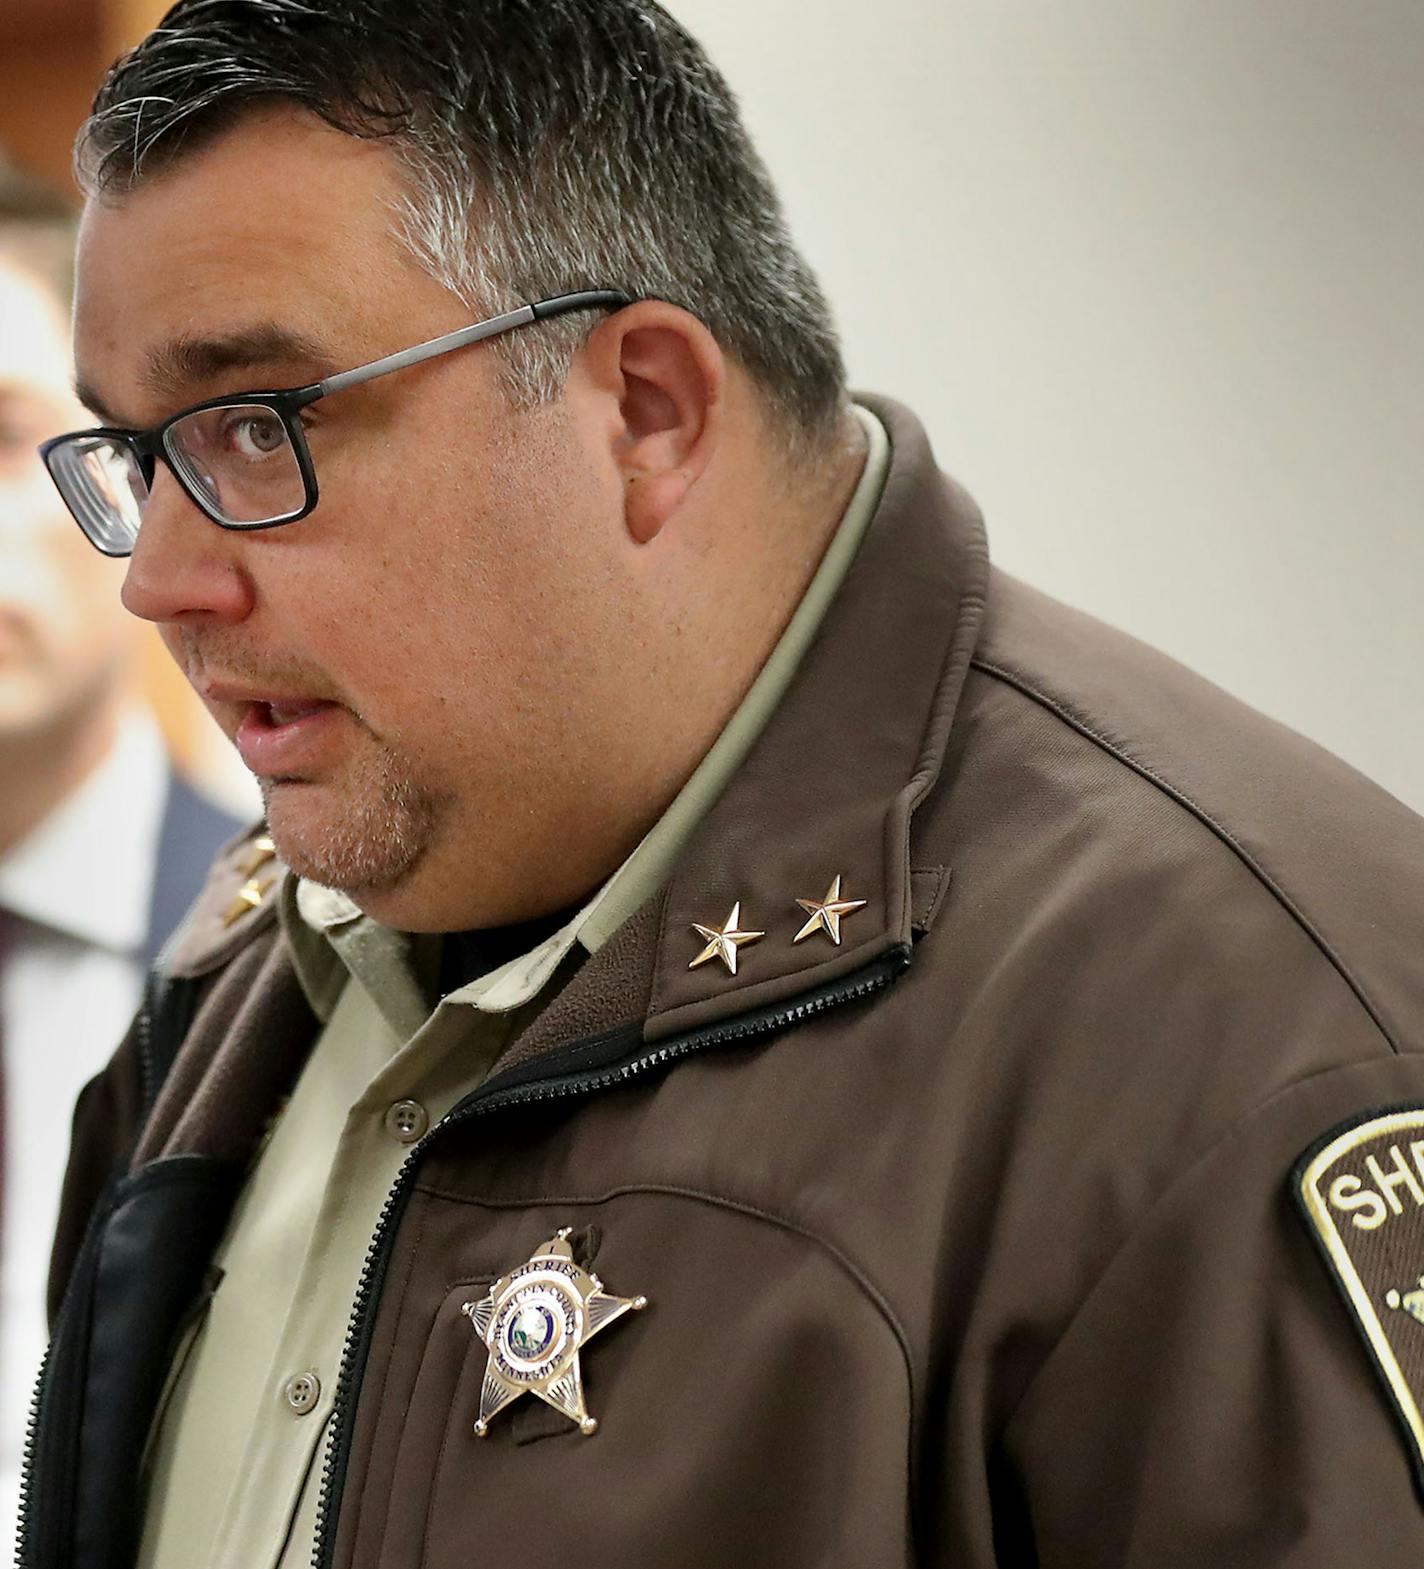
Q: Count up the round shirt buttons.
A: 2